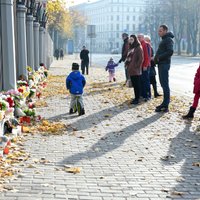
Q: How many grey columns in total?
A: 5